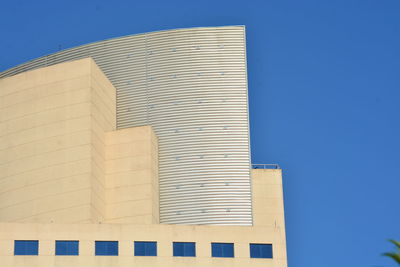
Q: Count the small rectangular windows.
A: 7